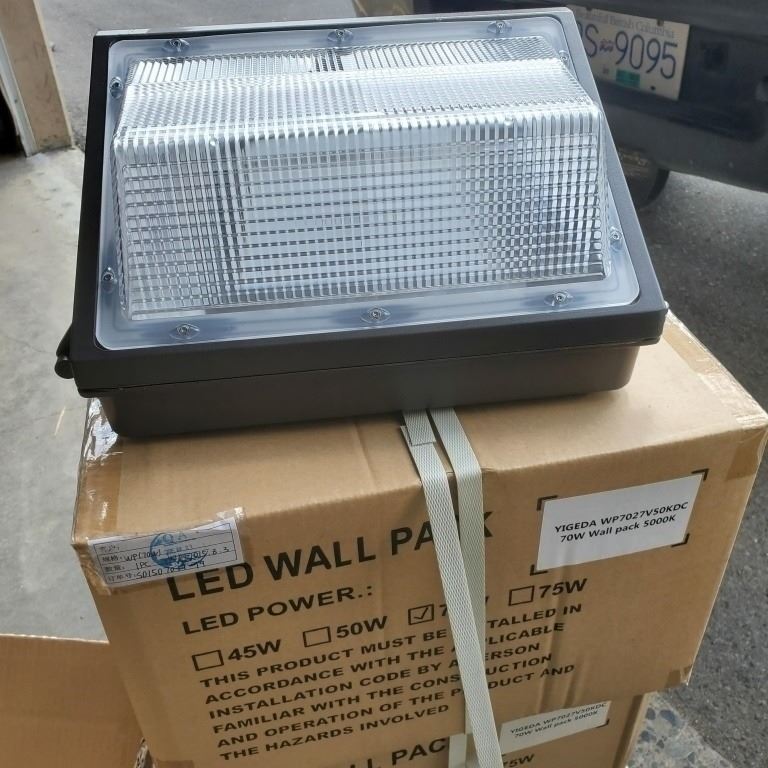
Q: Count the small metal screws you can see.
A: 10